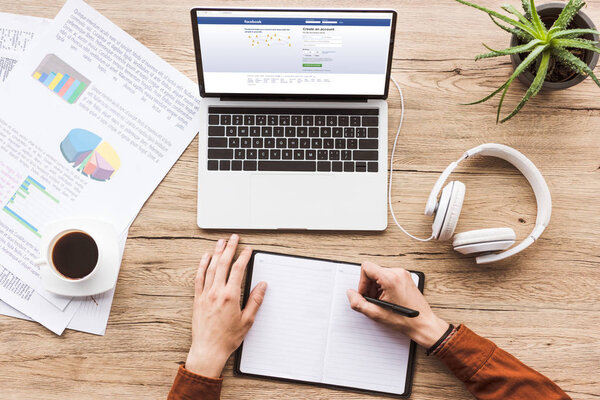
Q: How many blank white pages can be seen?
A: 2